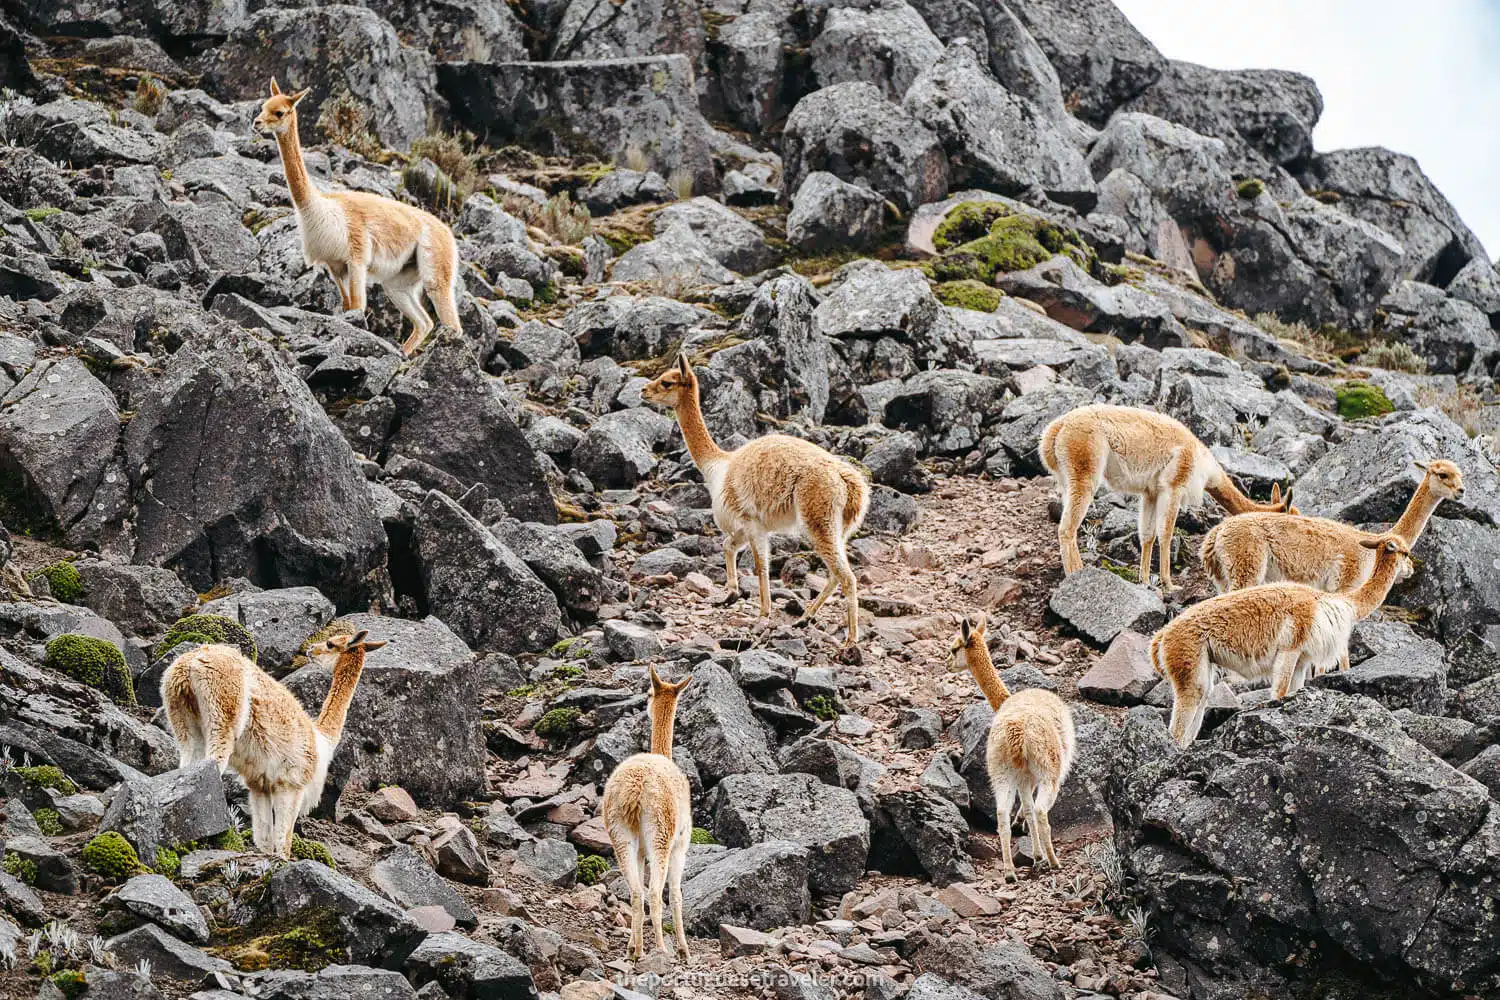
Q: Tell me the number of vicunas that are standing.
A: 8